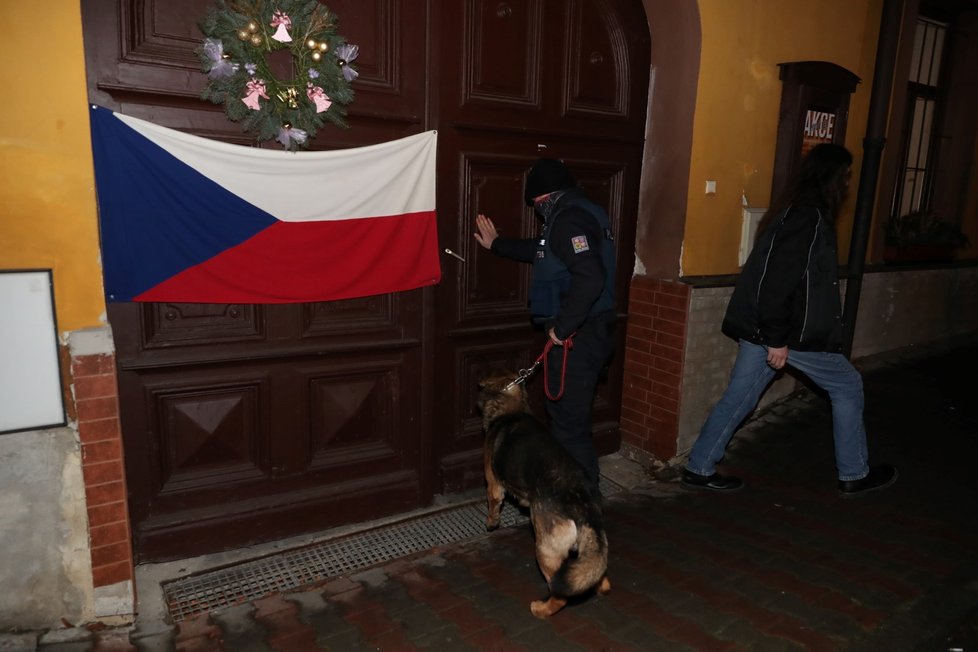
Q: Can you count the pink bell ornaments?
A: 3